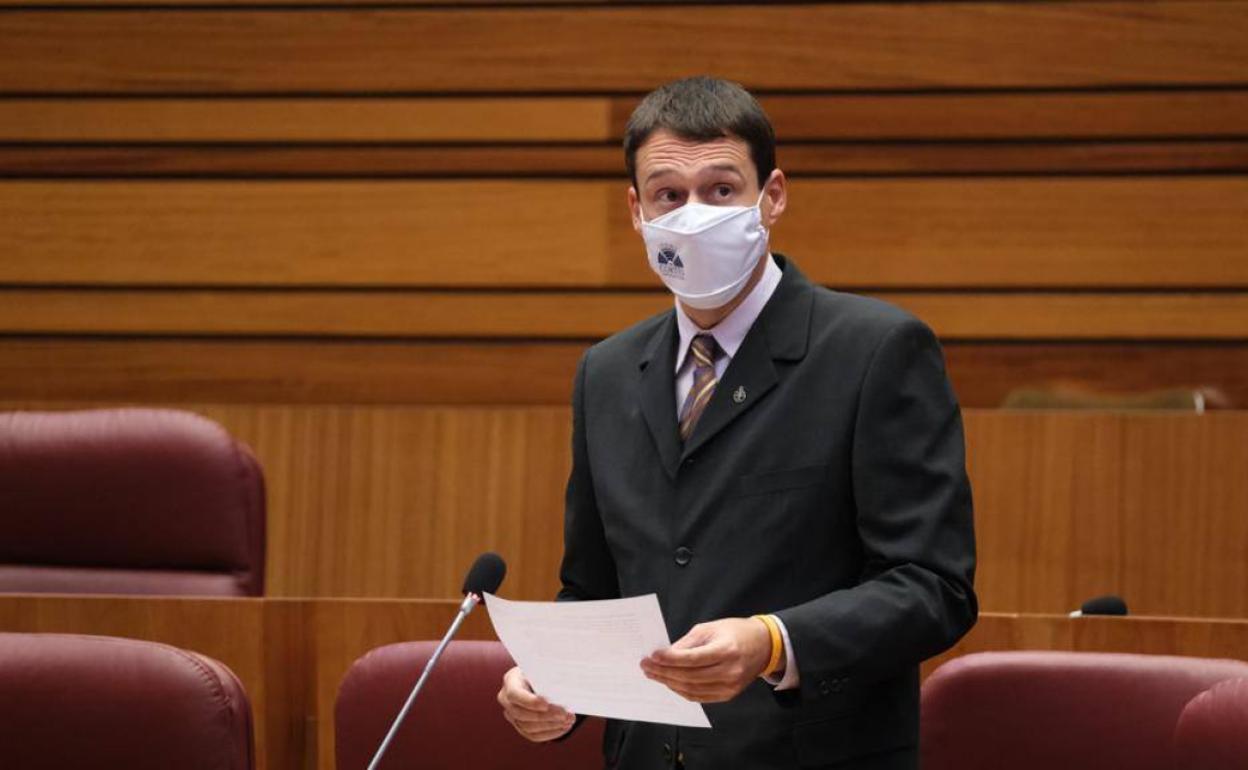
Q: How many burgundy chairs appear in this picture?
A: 5